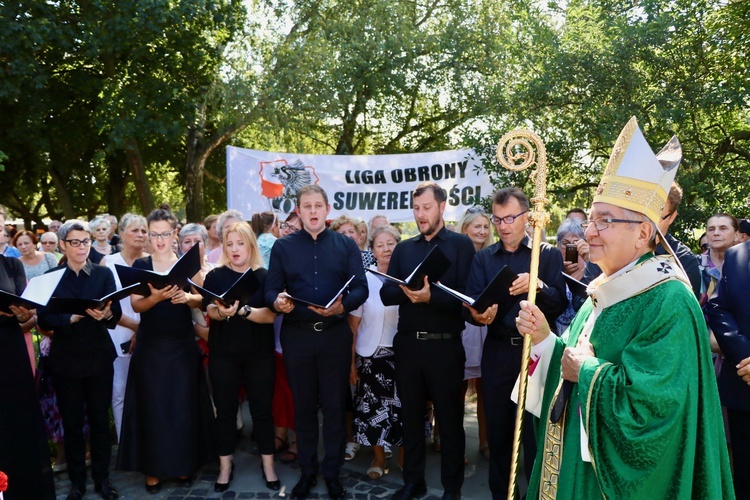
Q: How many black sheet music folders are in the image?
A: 8